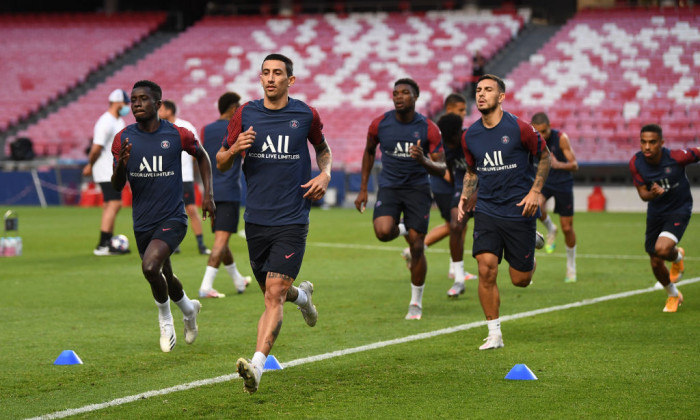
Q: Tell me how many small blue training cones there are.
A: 3